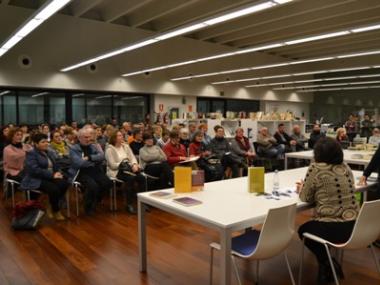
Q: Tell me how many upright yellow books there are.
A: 2